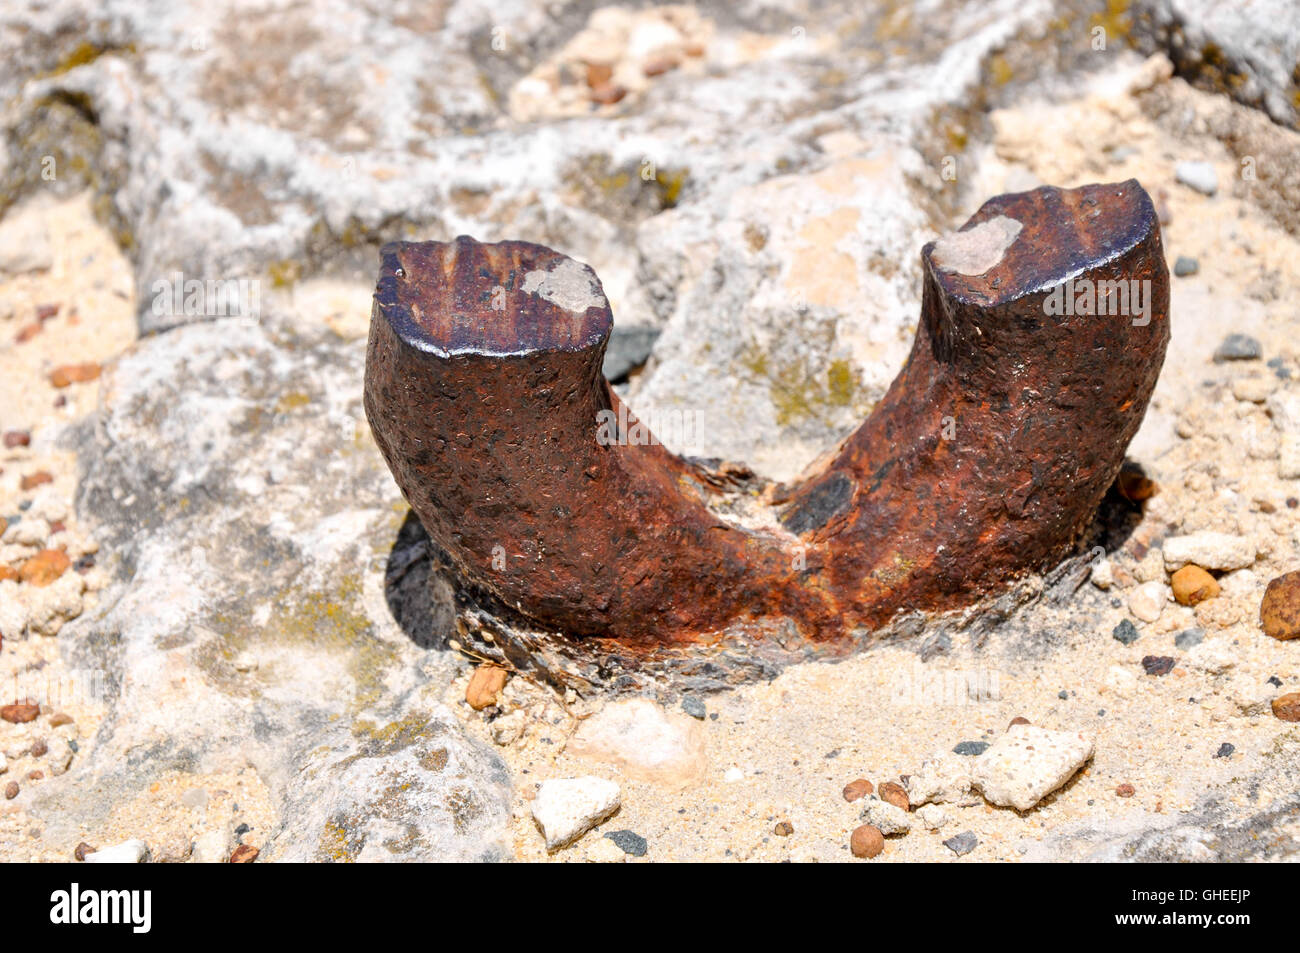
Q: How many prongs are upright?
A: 2